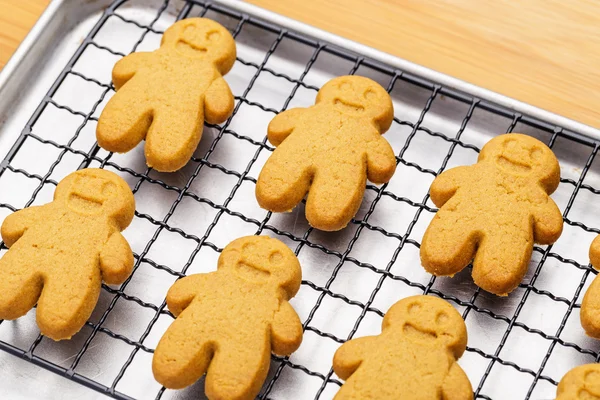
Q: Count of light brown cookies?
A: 8